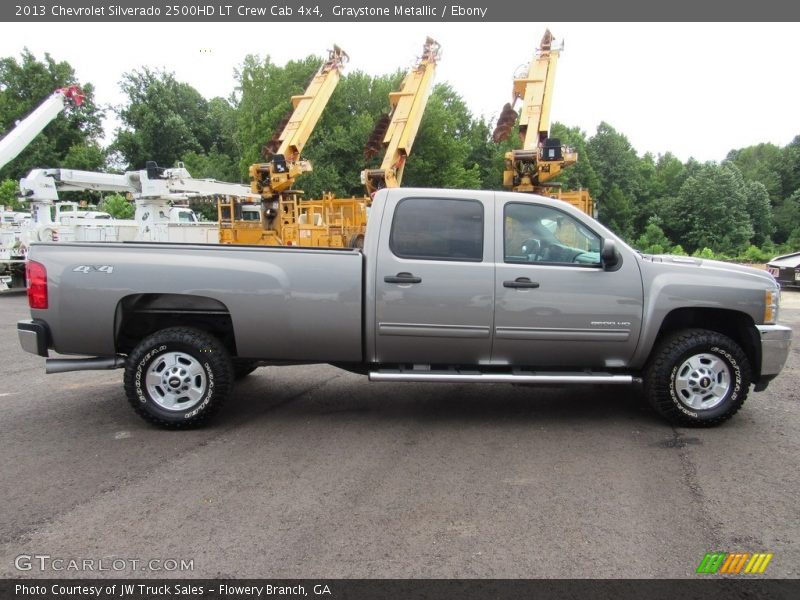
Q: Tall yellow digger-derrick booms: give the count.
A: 3